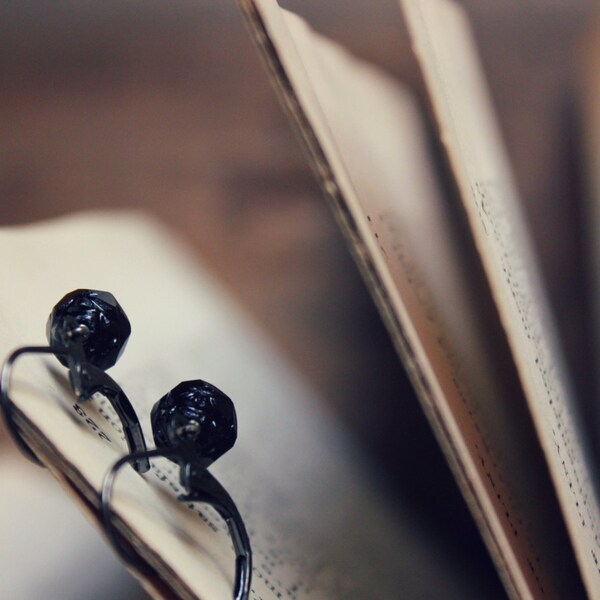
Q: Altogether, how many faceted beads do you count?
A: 2